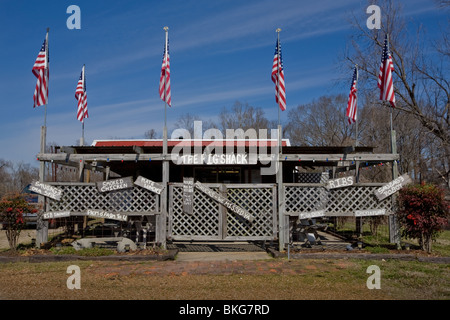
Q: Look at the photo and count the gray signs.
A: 12